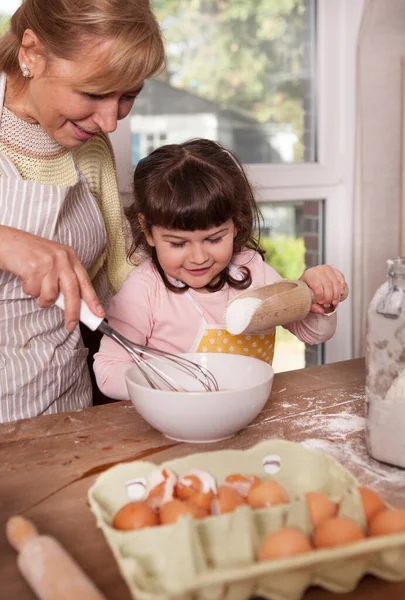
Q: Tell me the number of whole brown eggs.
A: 5